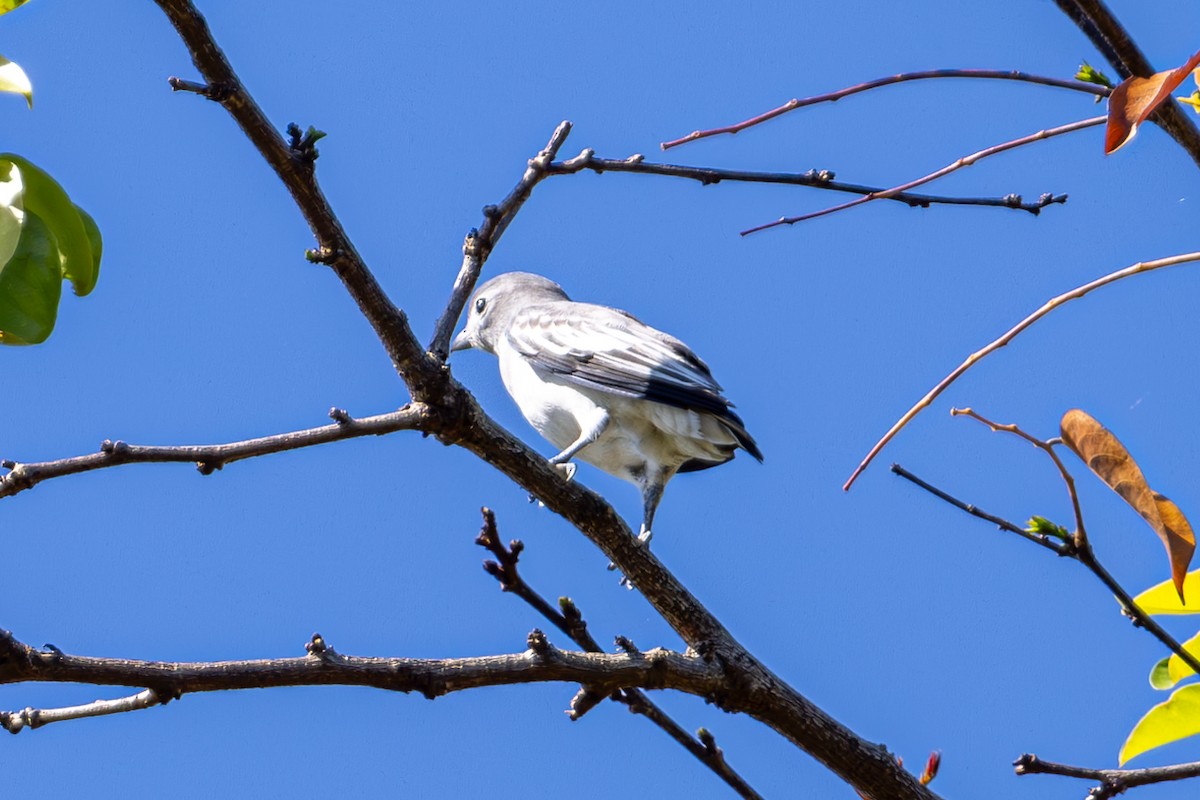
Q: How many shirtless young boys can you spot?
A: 0